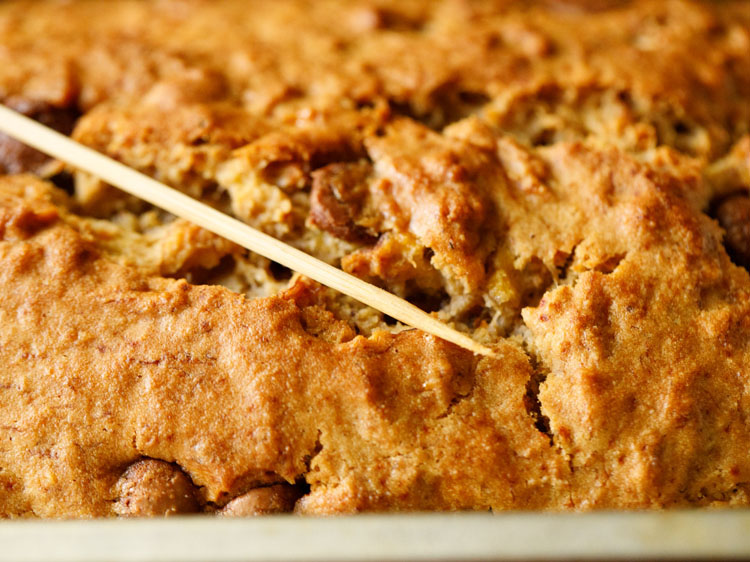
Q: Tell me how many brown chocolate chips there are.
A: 5